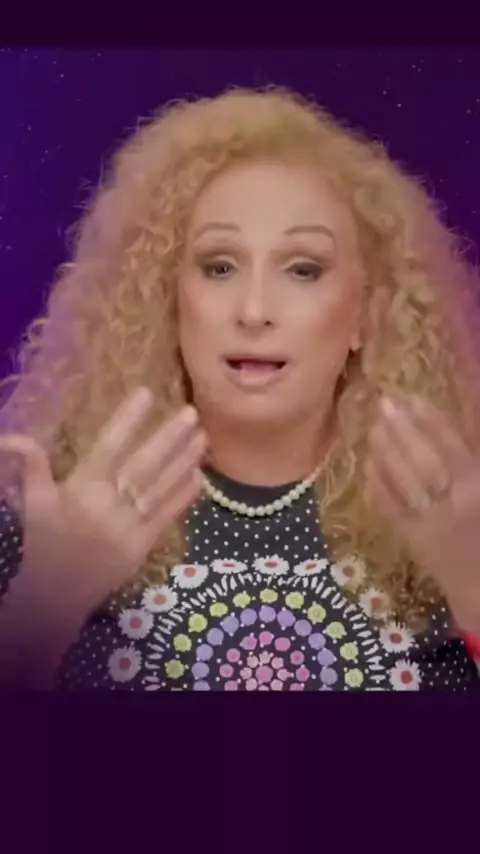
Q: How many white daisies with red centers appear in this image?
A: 11